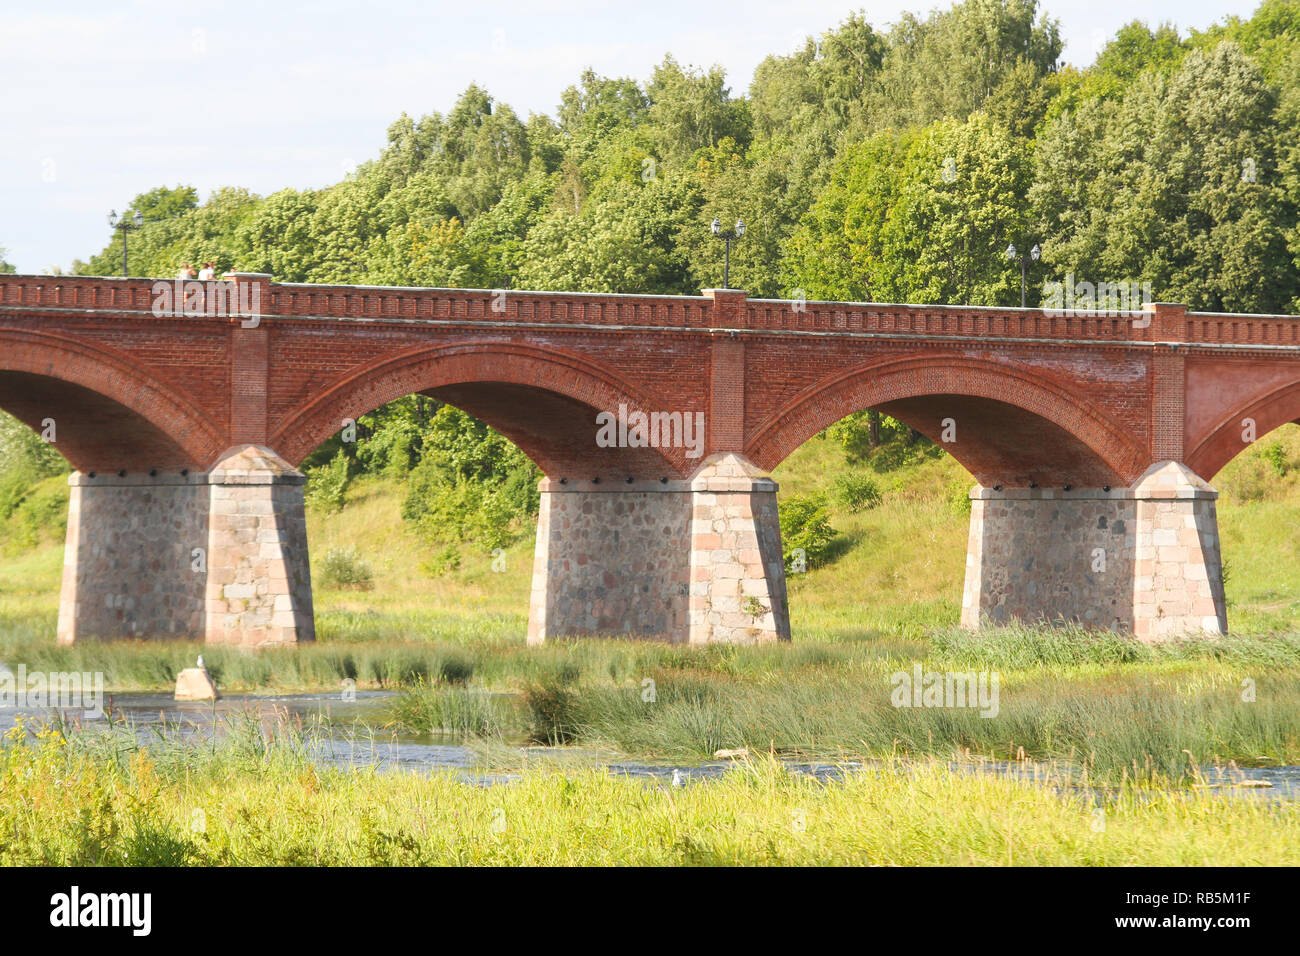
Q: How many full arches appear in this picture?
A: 2